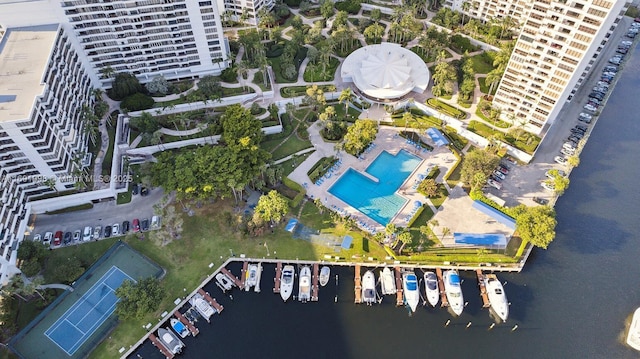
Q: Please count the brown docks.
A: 11